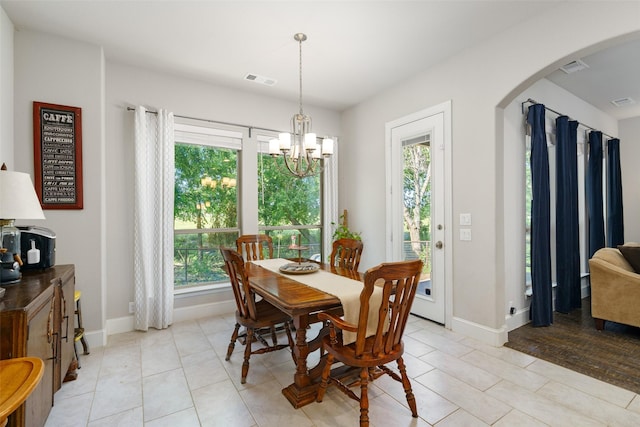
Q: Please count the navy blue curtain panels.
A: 4